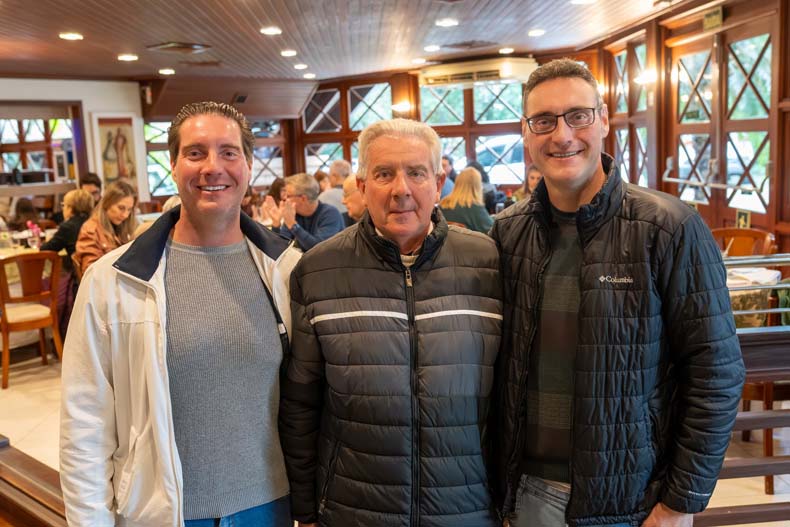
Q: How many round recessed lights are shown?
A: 13